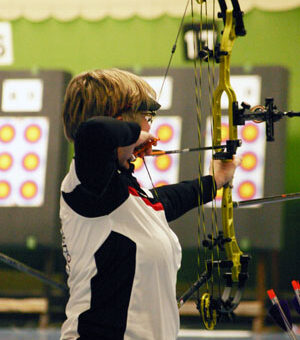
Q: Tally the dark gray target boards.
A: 2